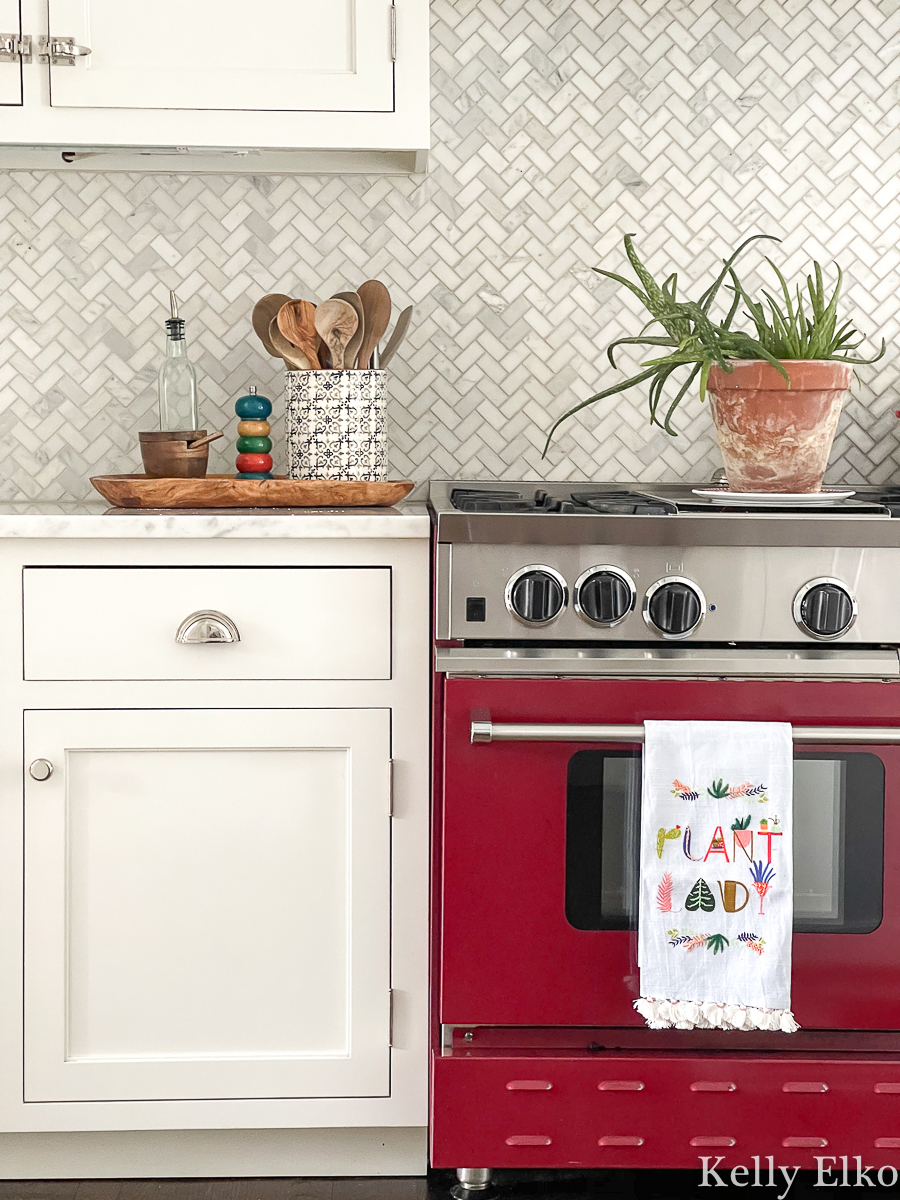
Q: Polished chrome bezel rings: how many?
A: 4